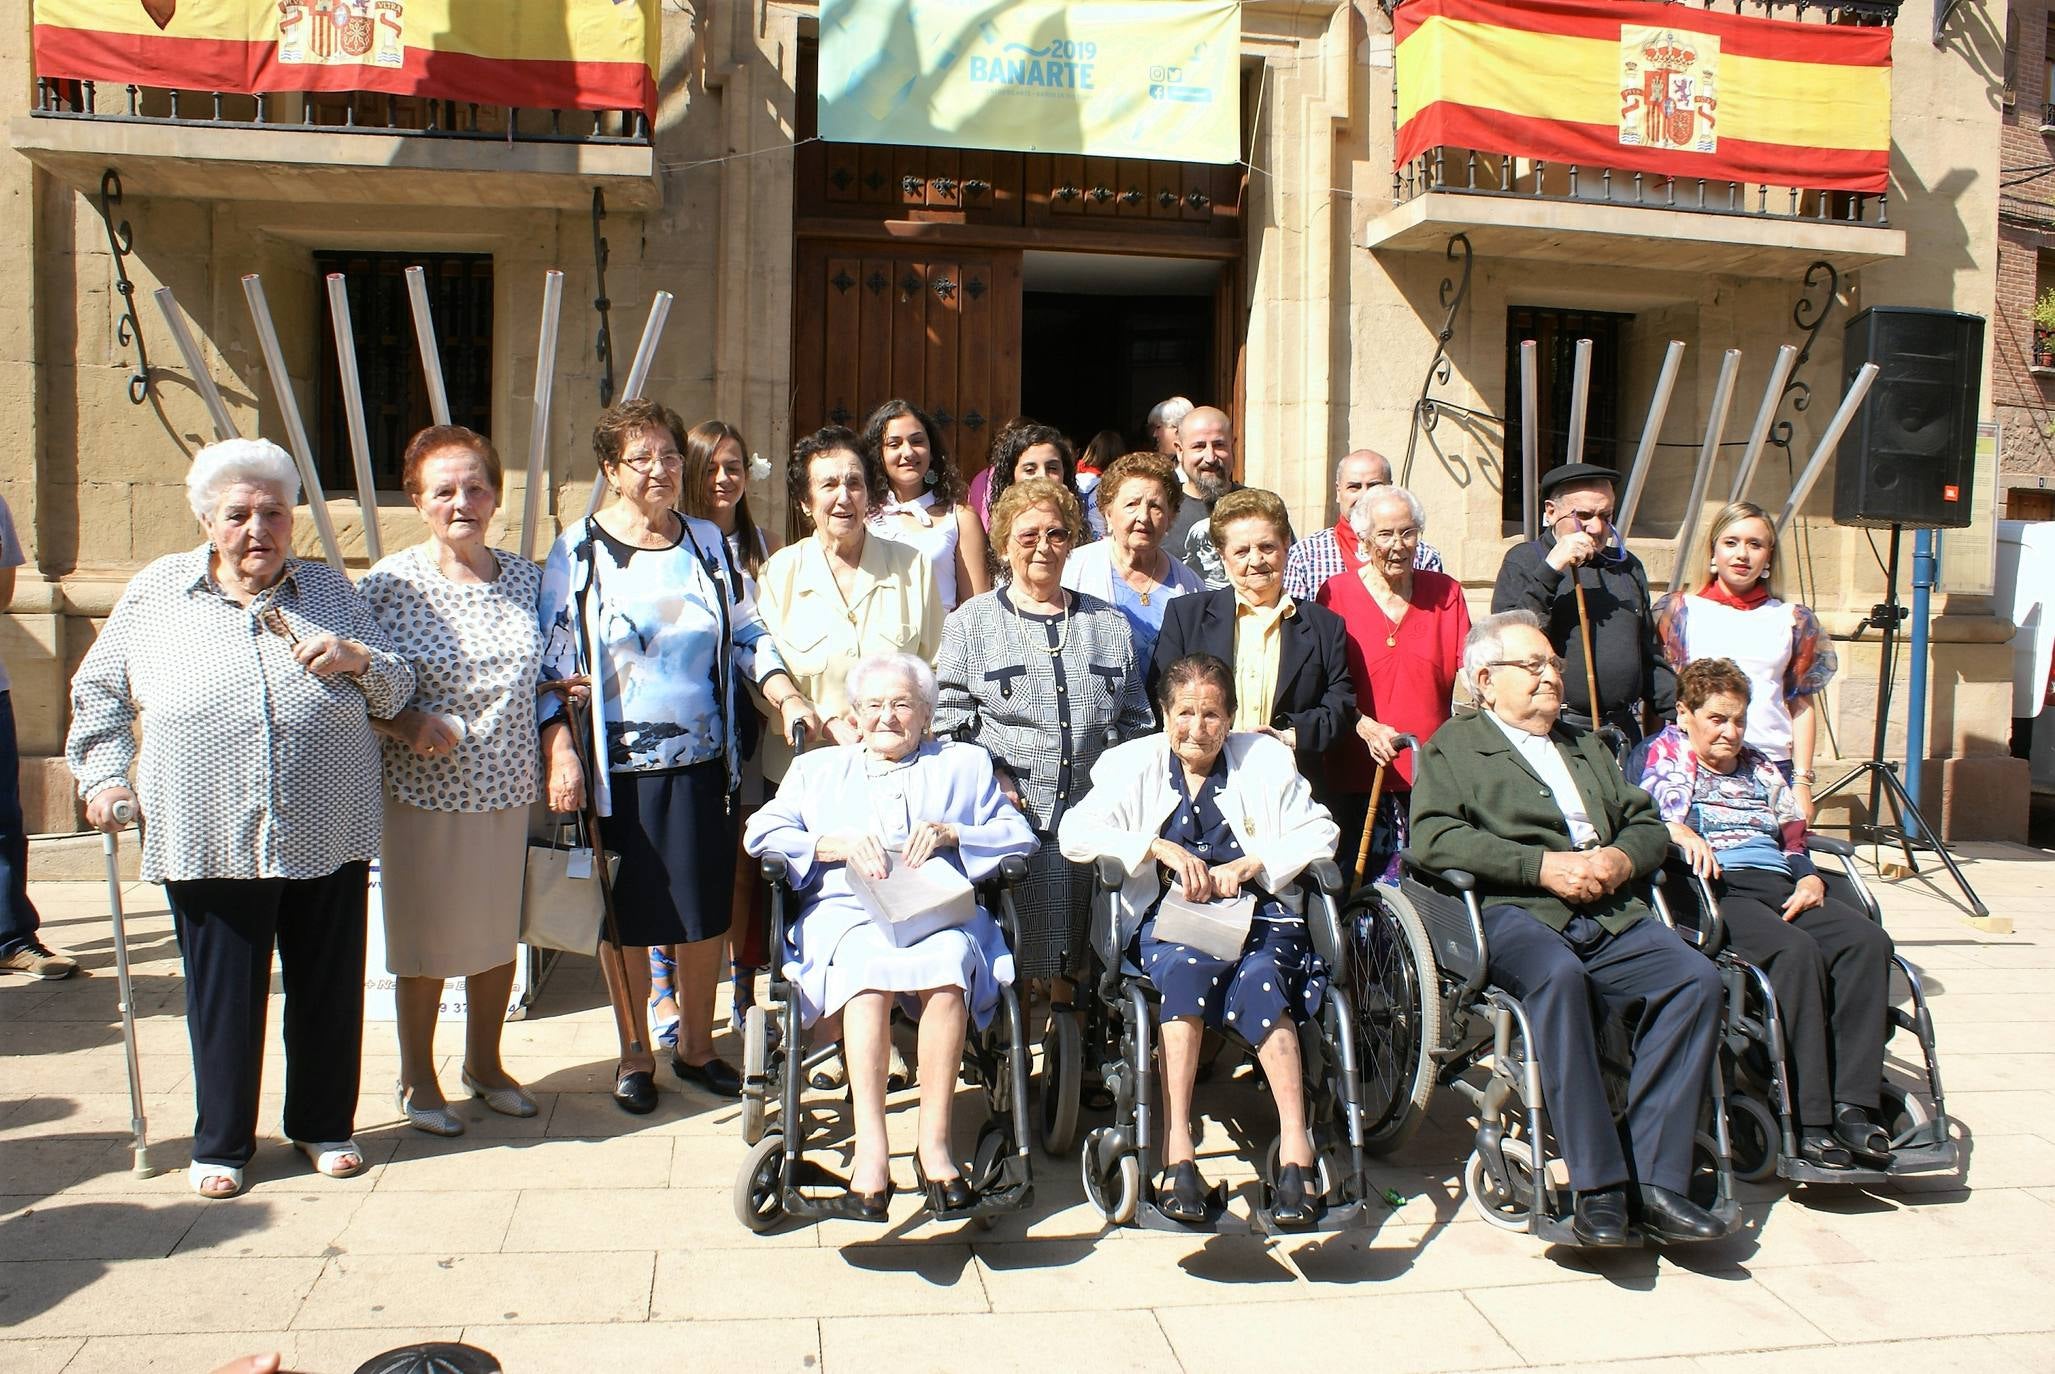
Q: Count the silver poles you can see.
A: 12